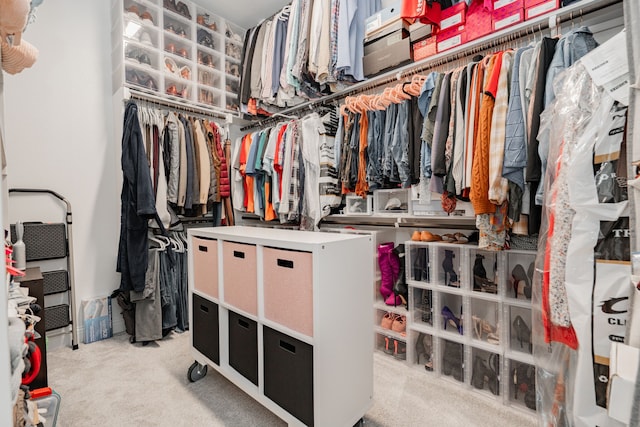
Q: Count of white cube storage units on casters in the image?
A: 1